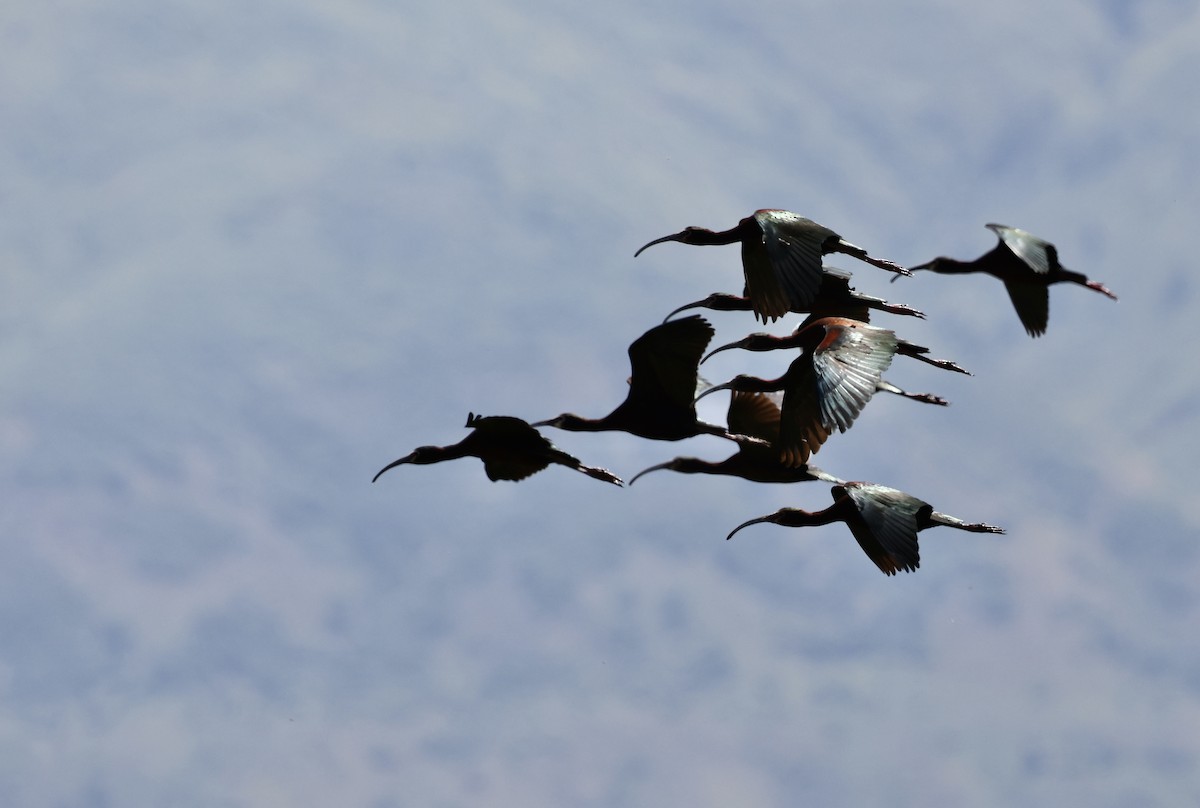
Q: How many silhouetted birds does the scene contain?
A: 9